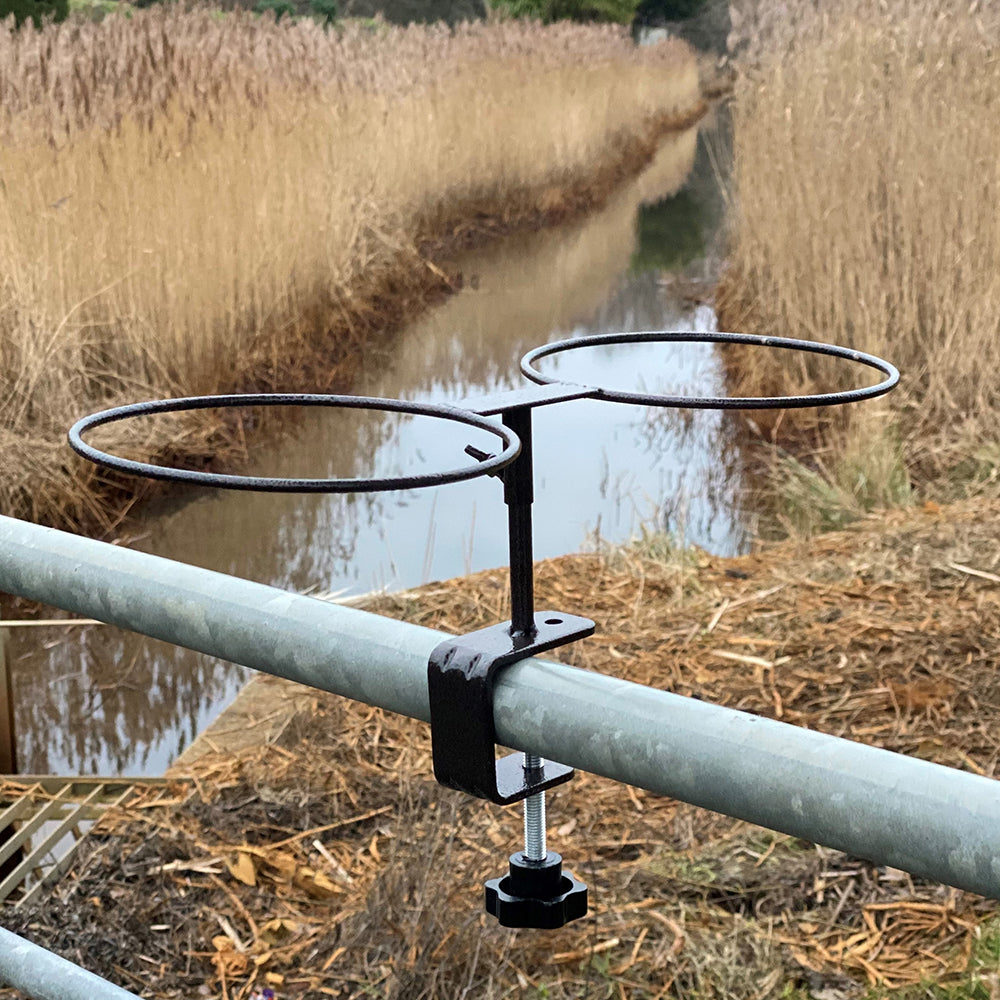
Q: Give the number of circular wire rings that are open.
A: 2